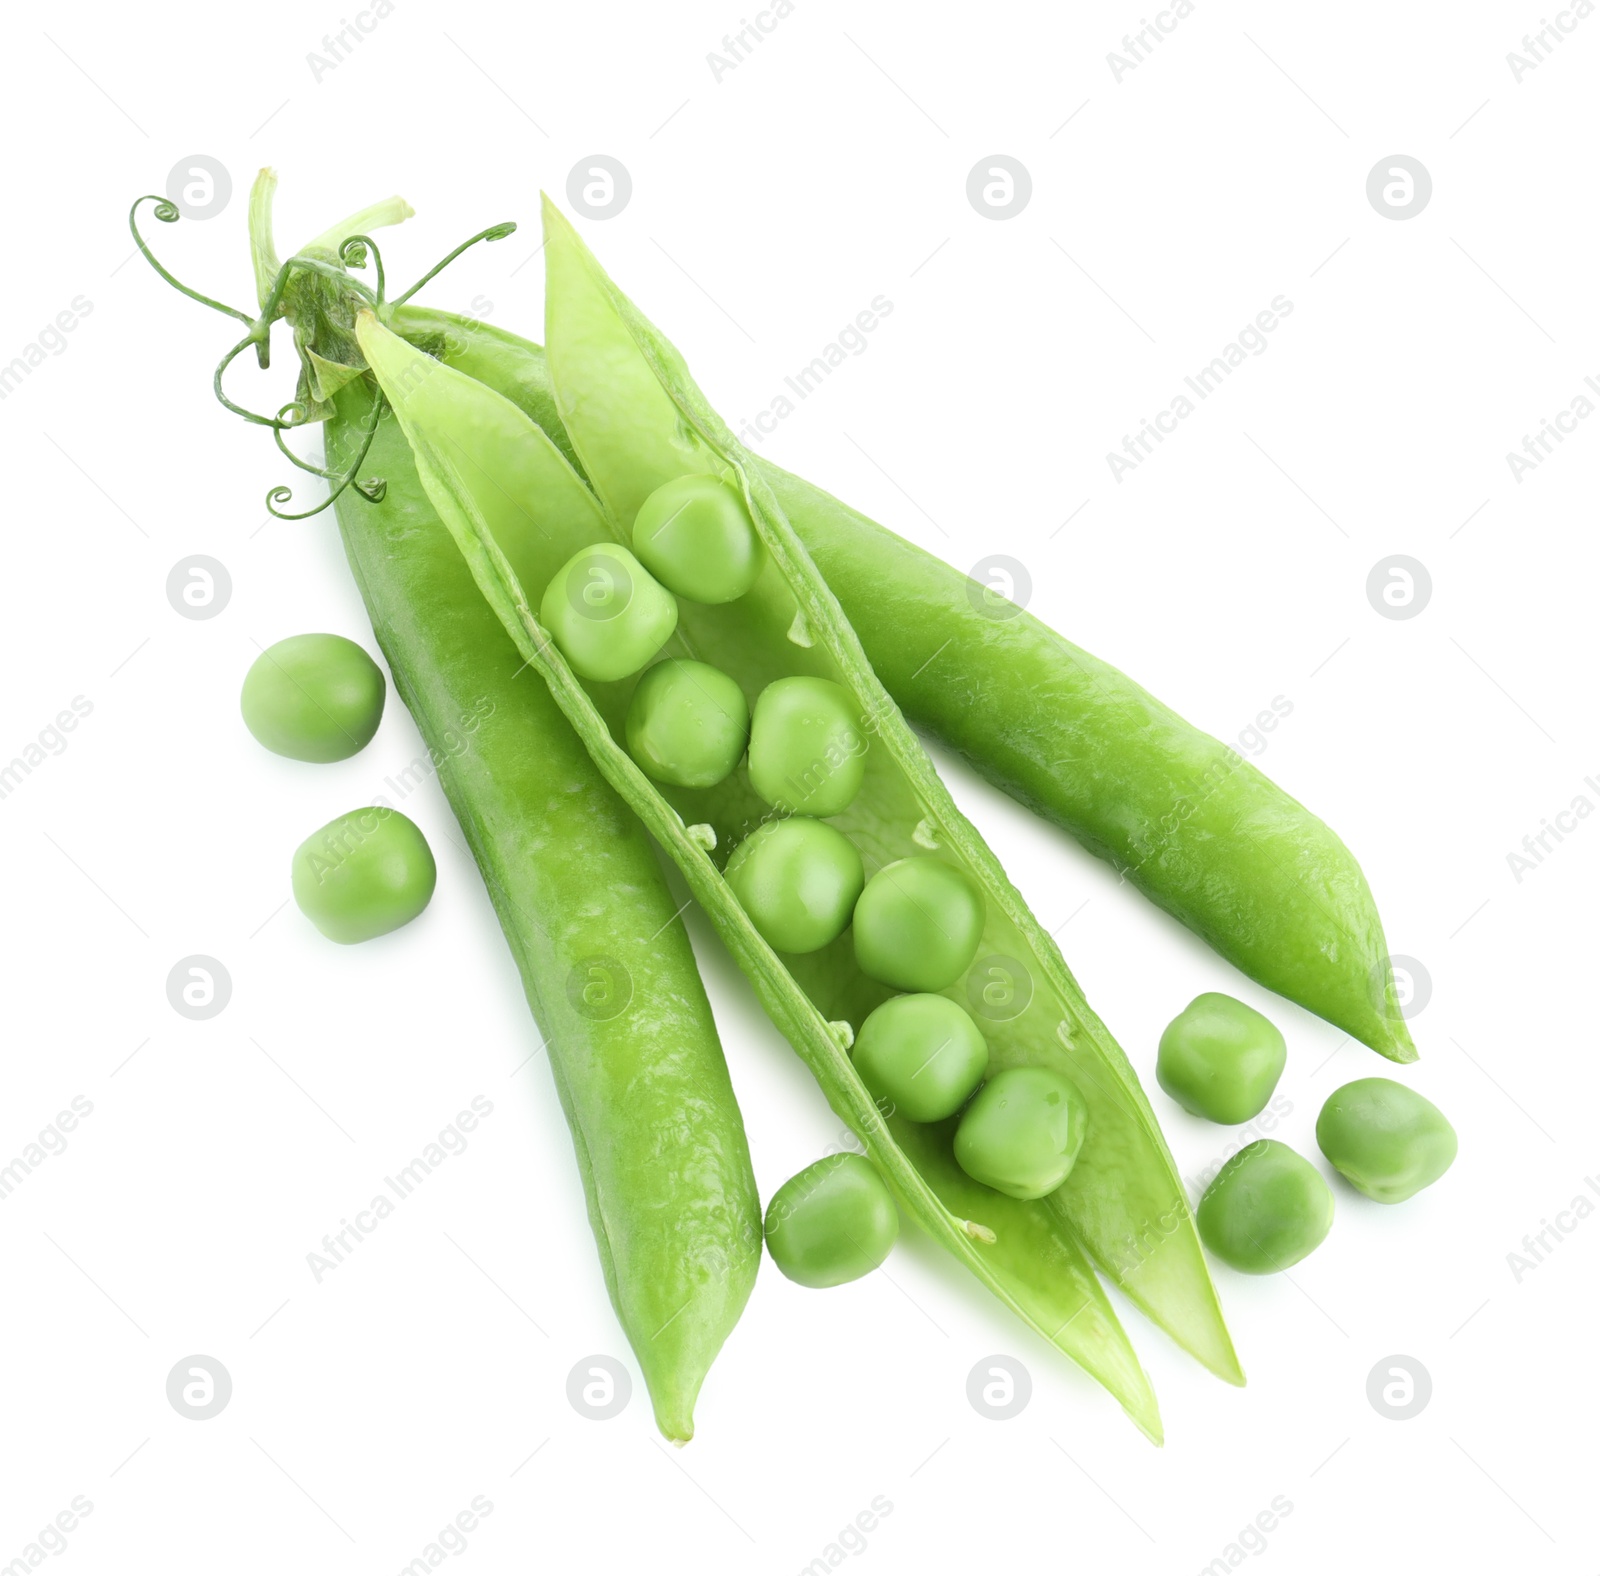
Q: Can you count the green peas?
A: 14